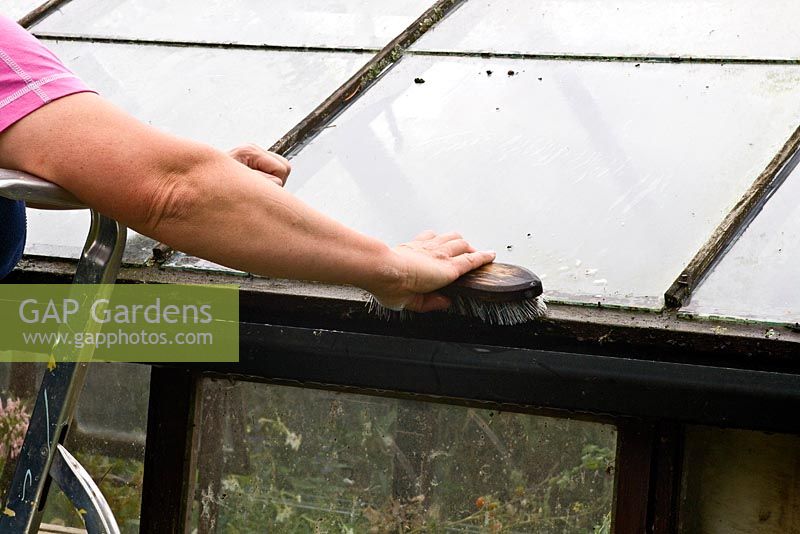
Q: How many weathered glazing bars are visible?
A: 3